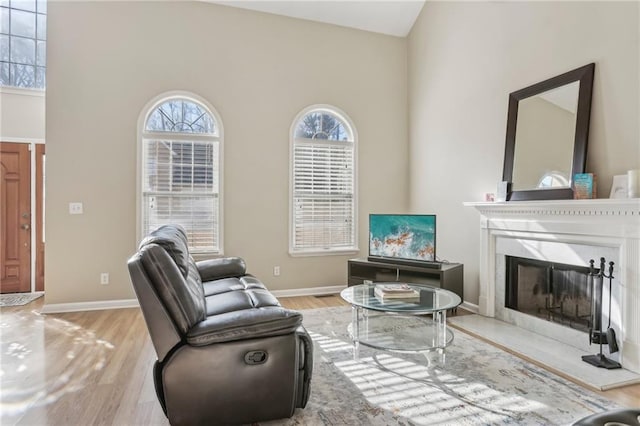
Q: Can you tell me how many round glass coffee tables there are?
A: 1